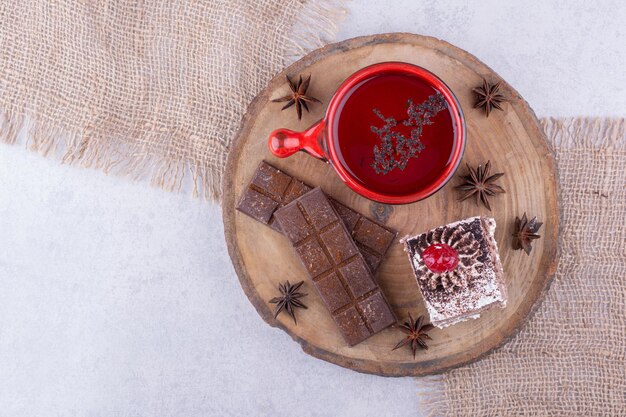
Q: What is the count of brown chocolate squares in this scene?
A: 15